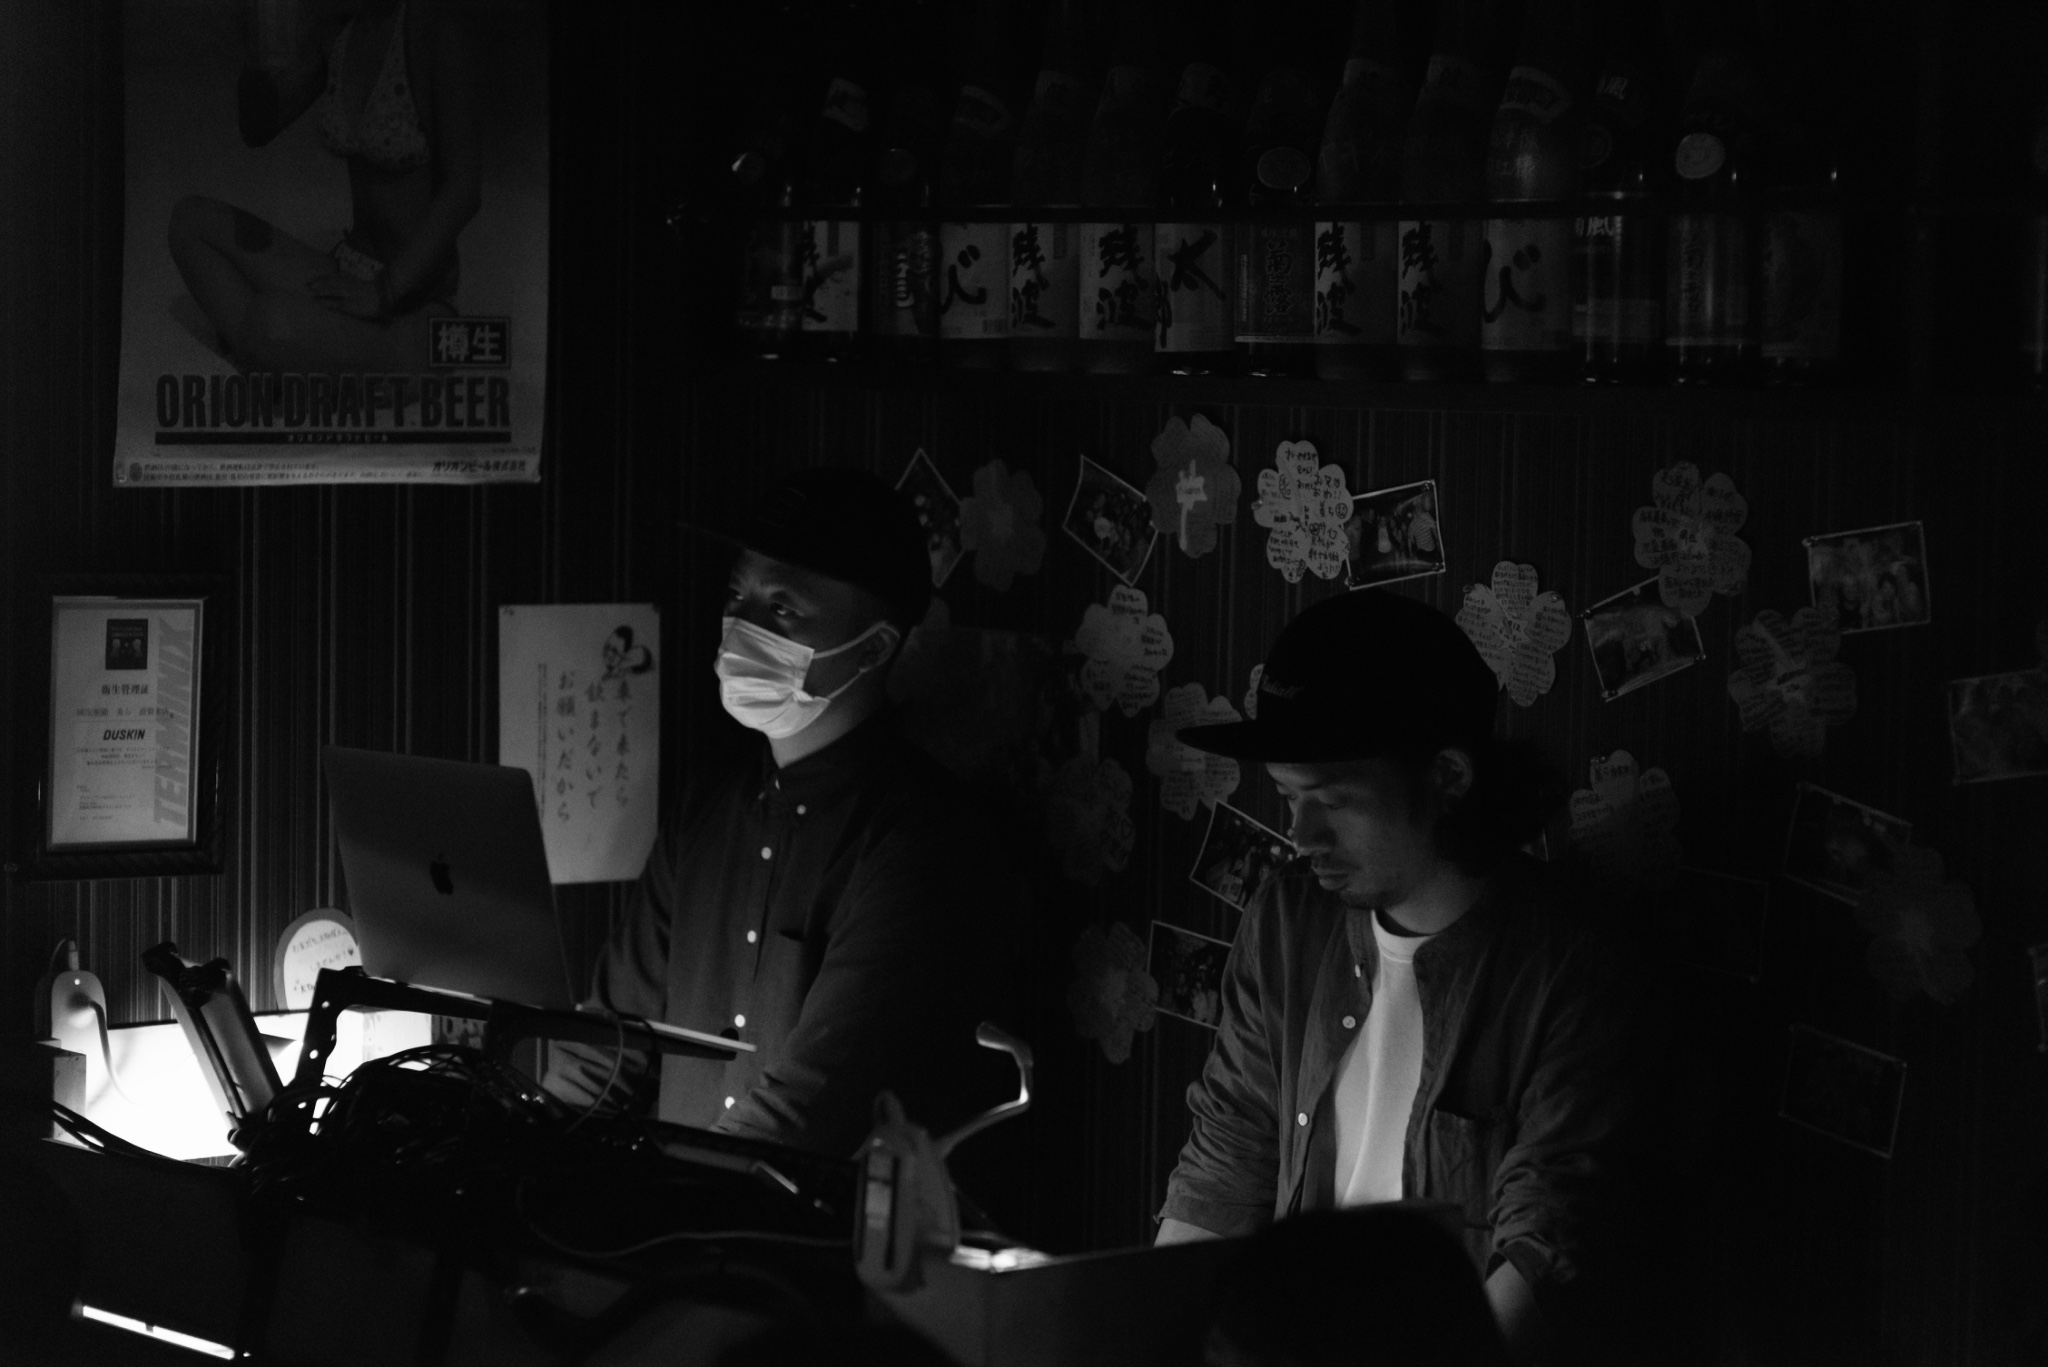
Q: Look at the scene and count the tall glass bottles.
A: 14